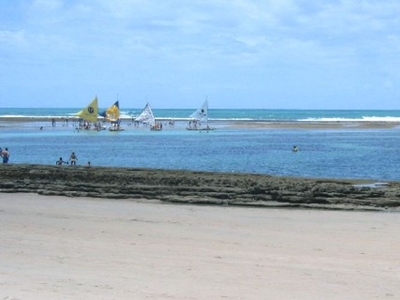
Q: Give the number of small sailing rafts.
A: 4